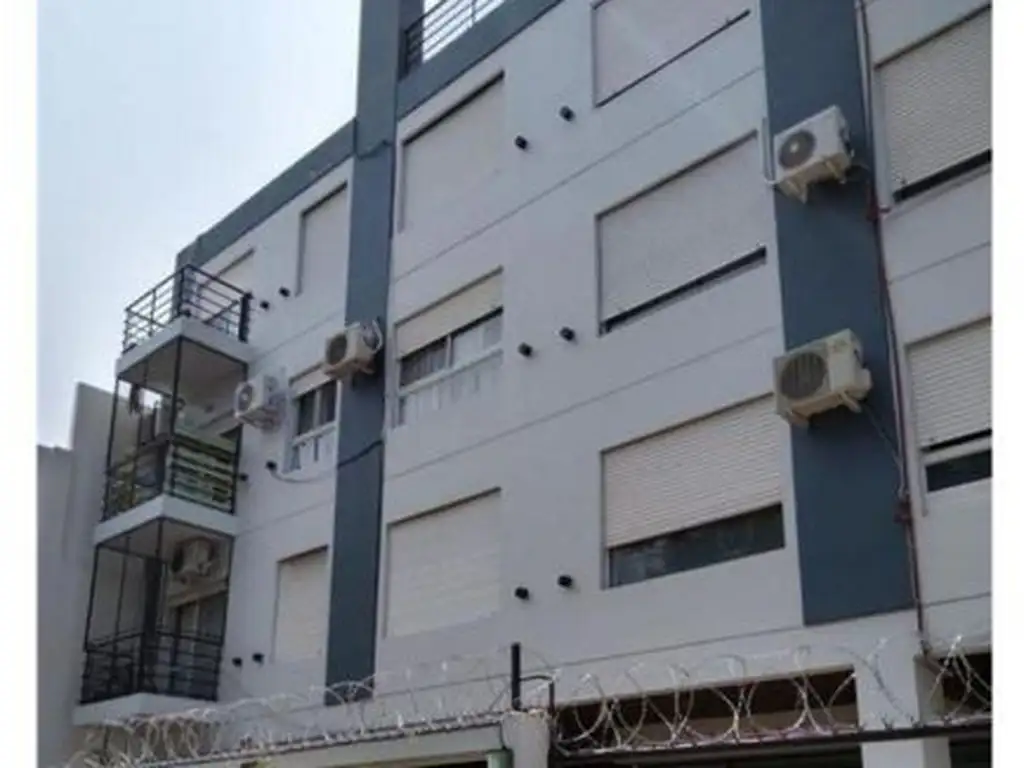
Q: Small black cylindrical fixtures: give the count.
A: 12